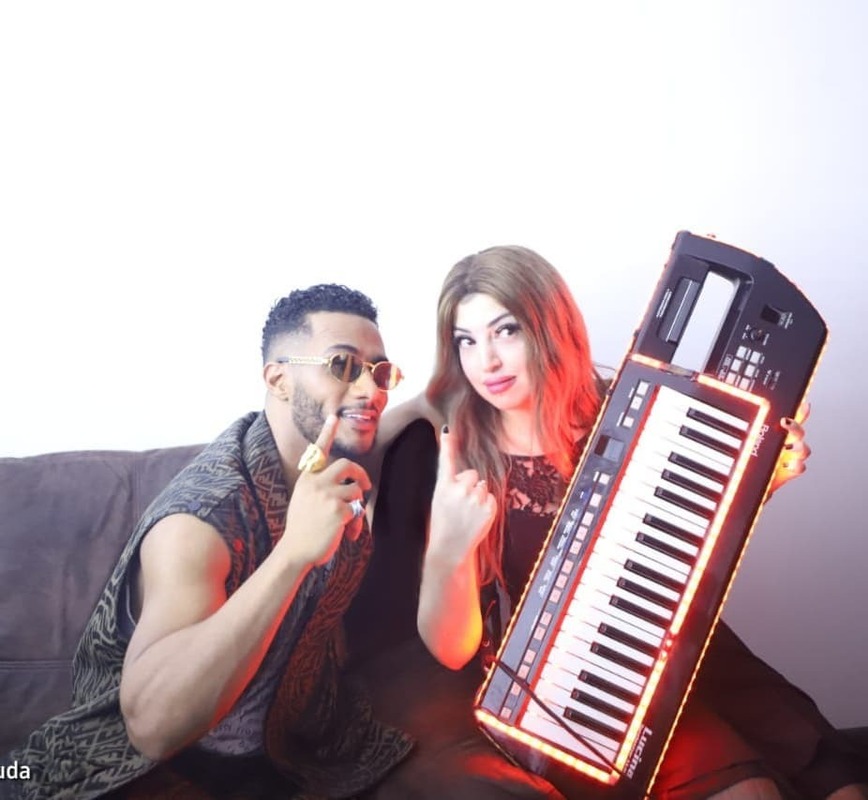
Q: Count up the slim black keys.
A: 15